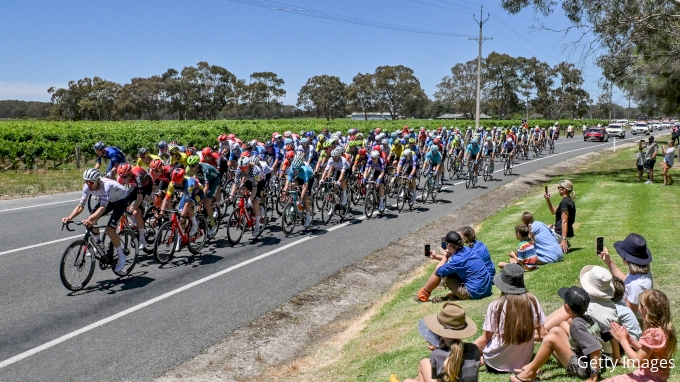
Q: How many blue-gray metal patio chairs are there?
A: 0